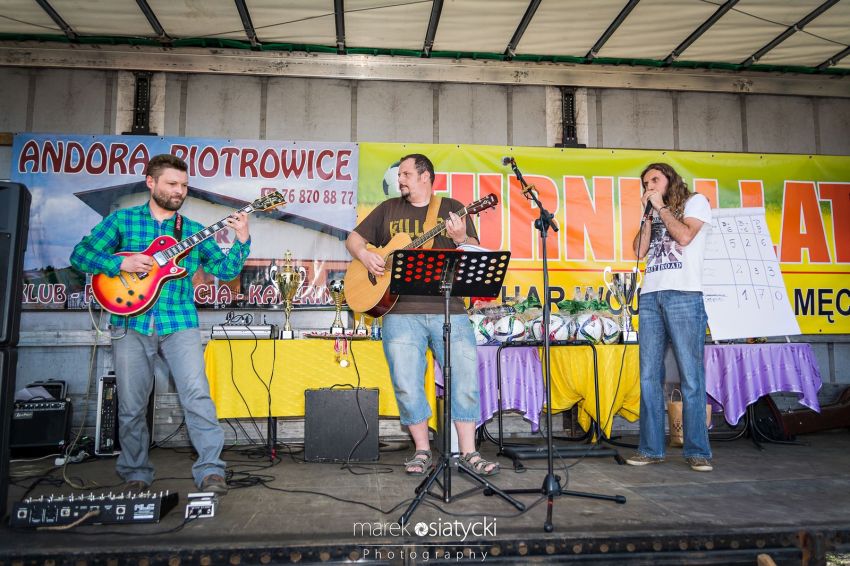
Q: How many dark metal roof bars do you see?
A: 10